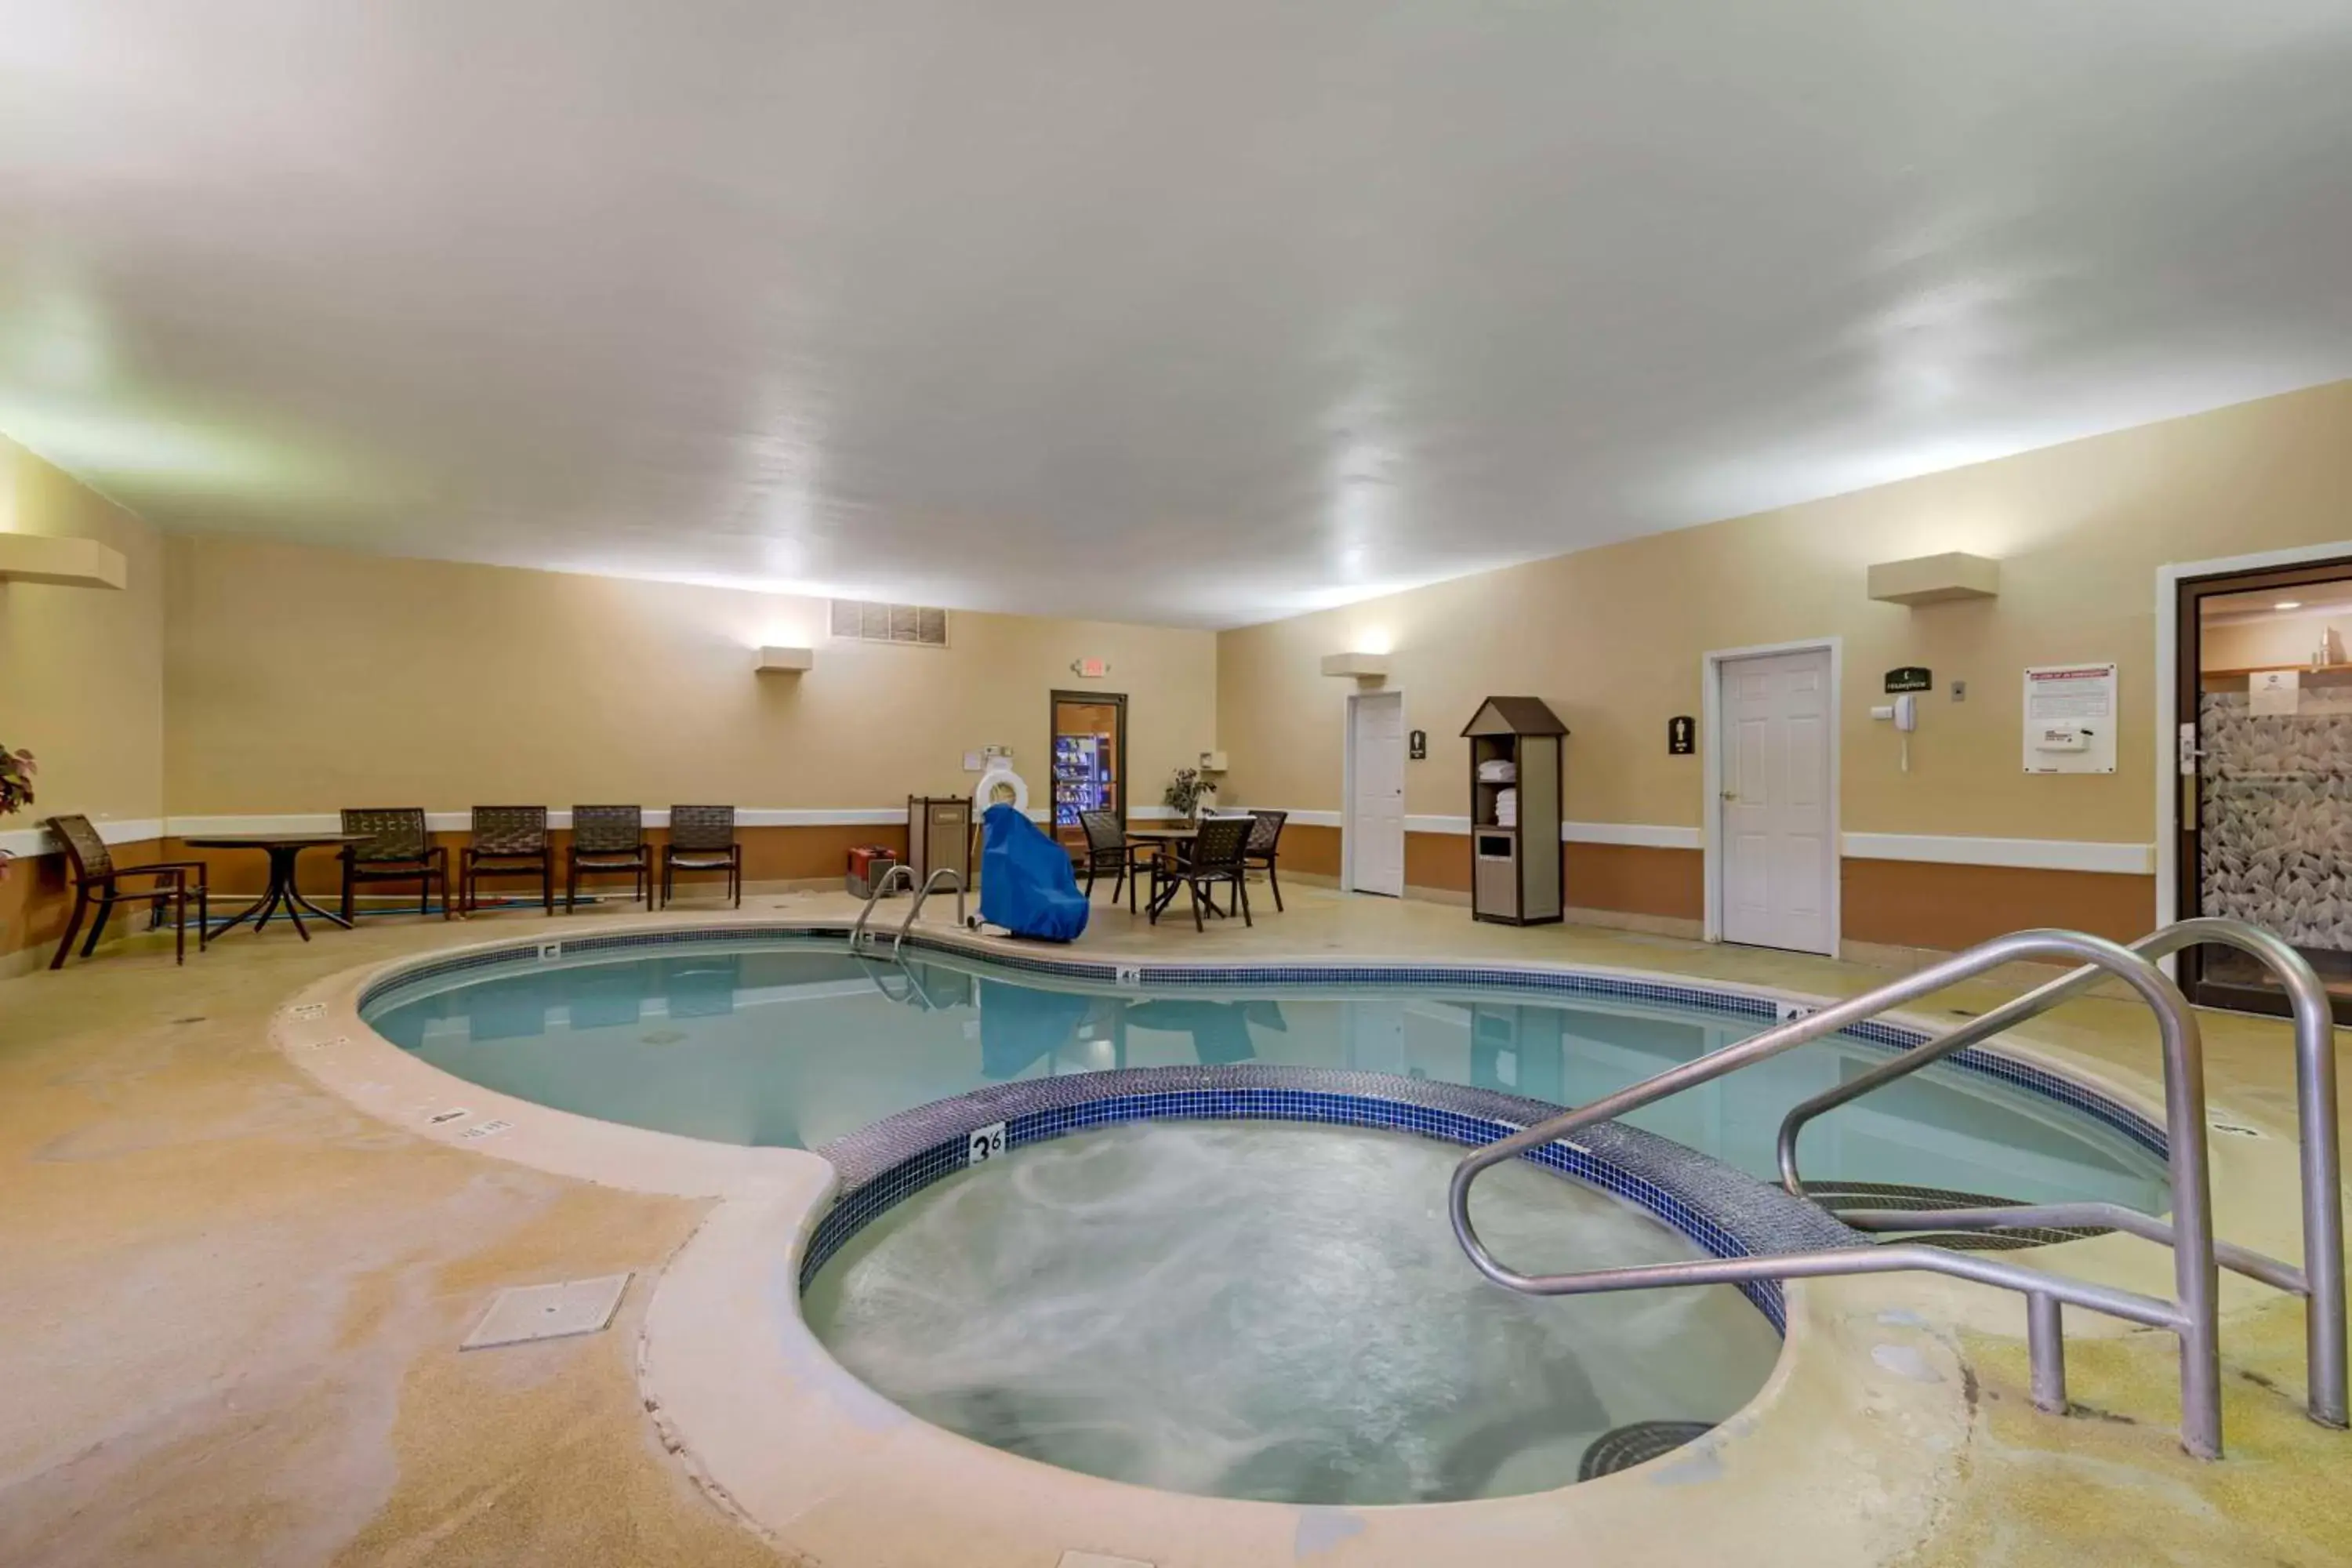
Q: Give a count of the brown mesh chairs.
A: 8